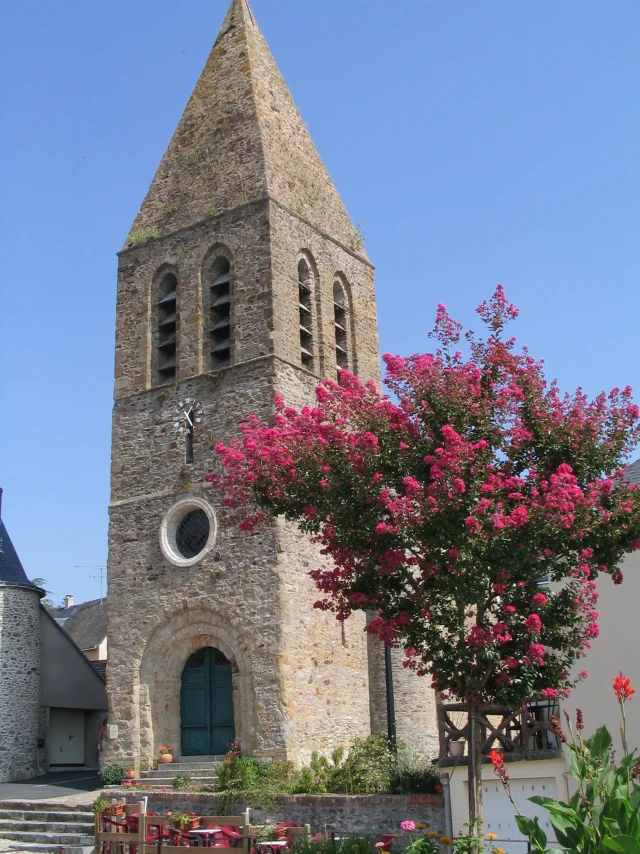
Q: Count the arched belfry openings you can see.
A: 4